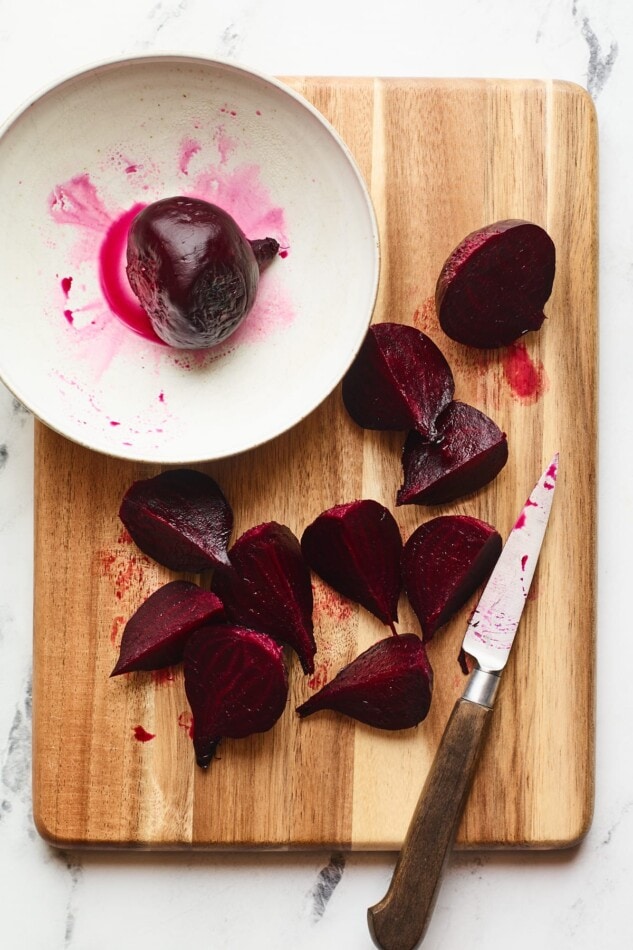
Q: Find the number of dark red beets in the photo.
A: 11